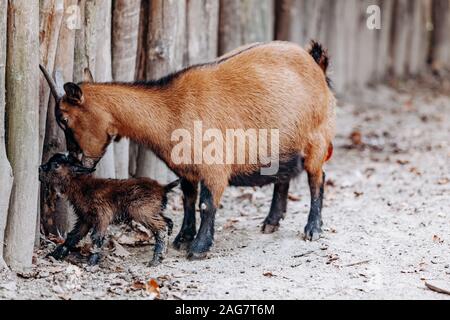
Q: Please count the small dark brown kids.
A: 1